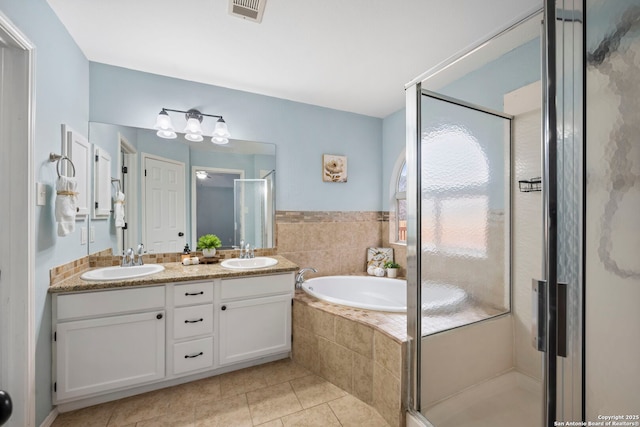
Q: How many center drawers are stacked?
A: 3